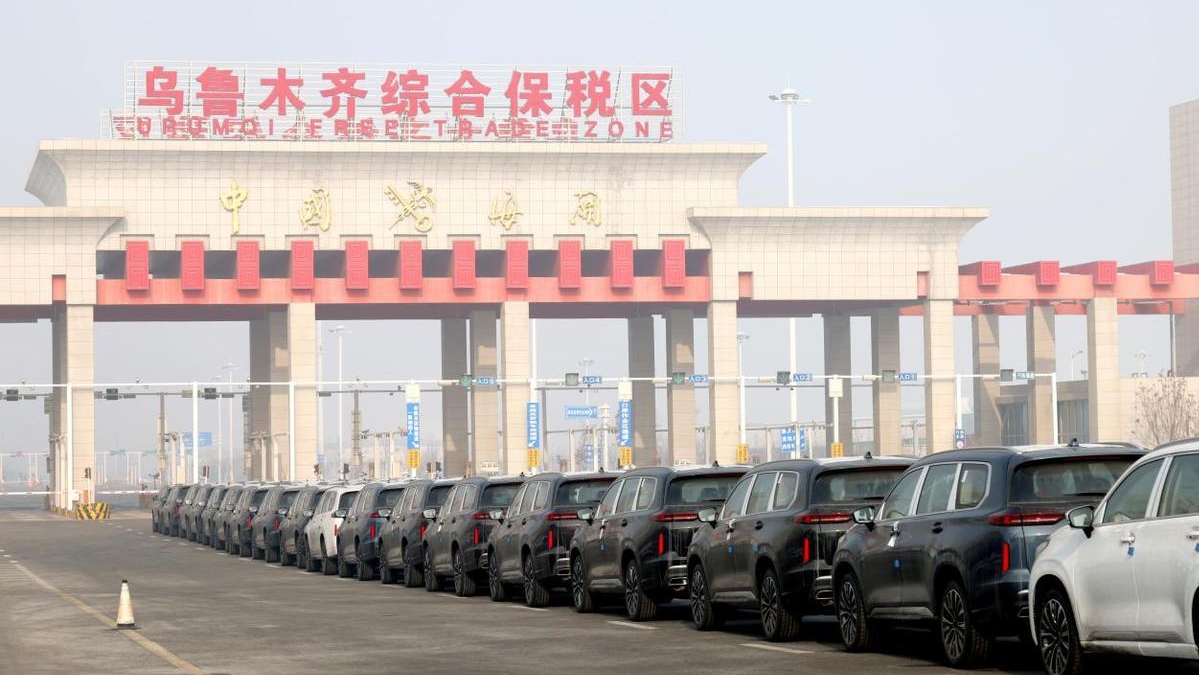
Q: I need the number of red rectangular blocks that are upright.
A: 11